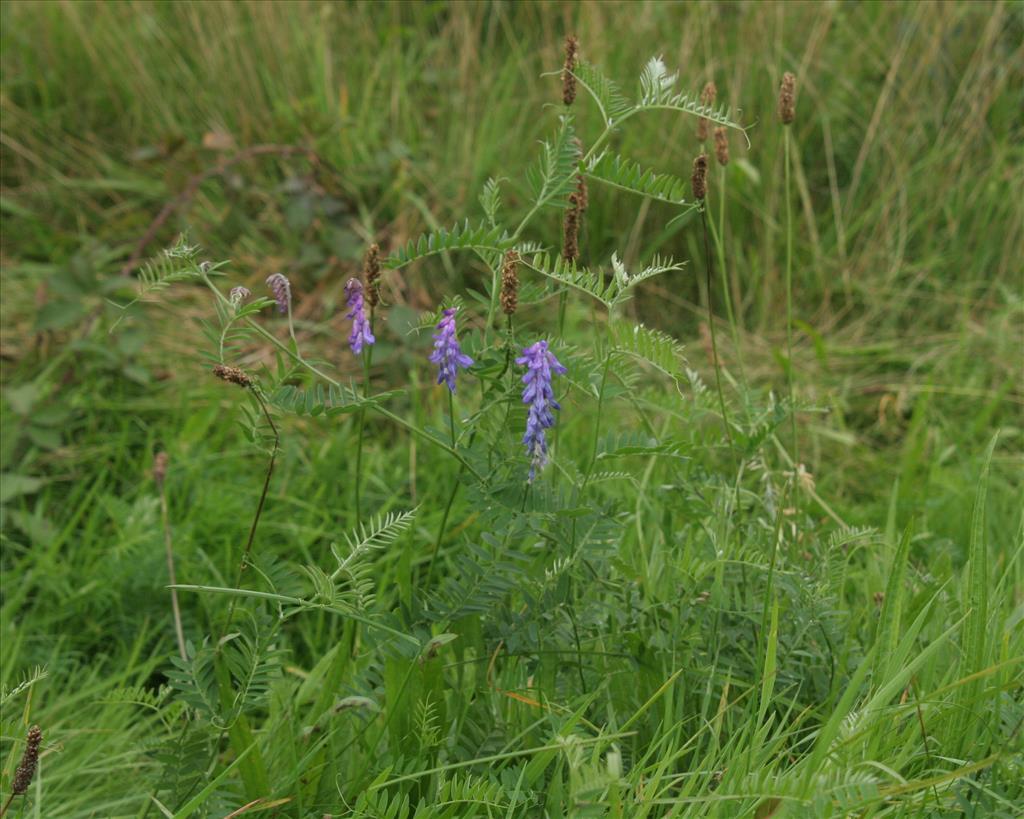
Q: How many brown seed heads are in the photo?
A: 12